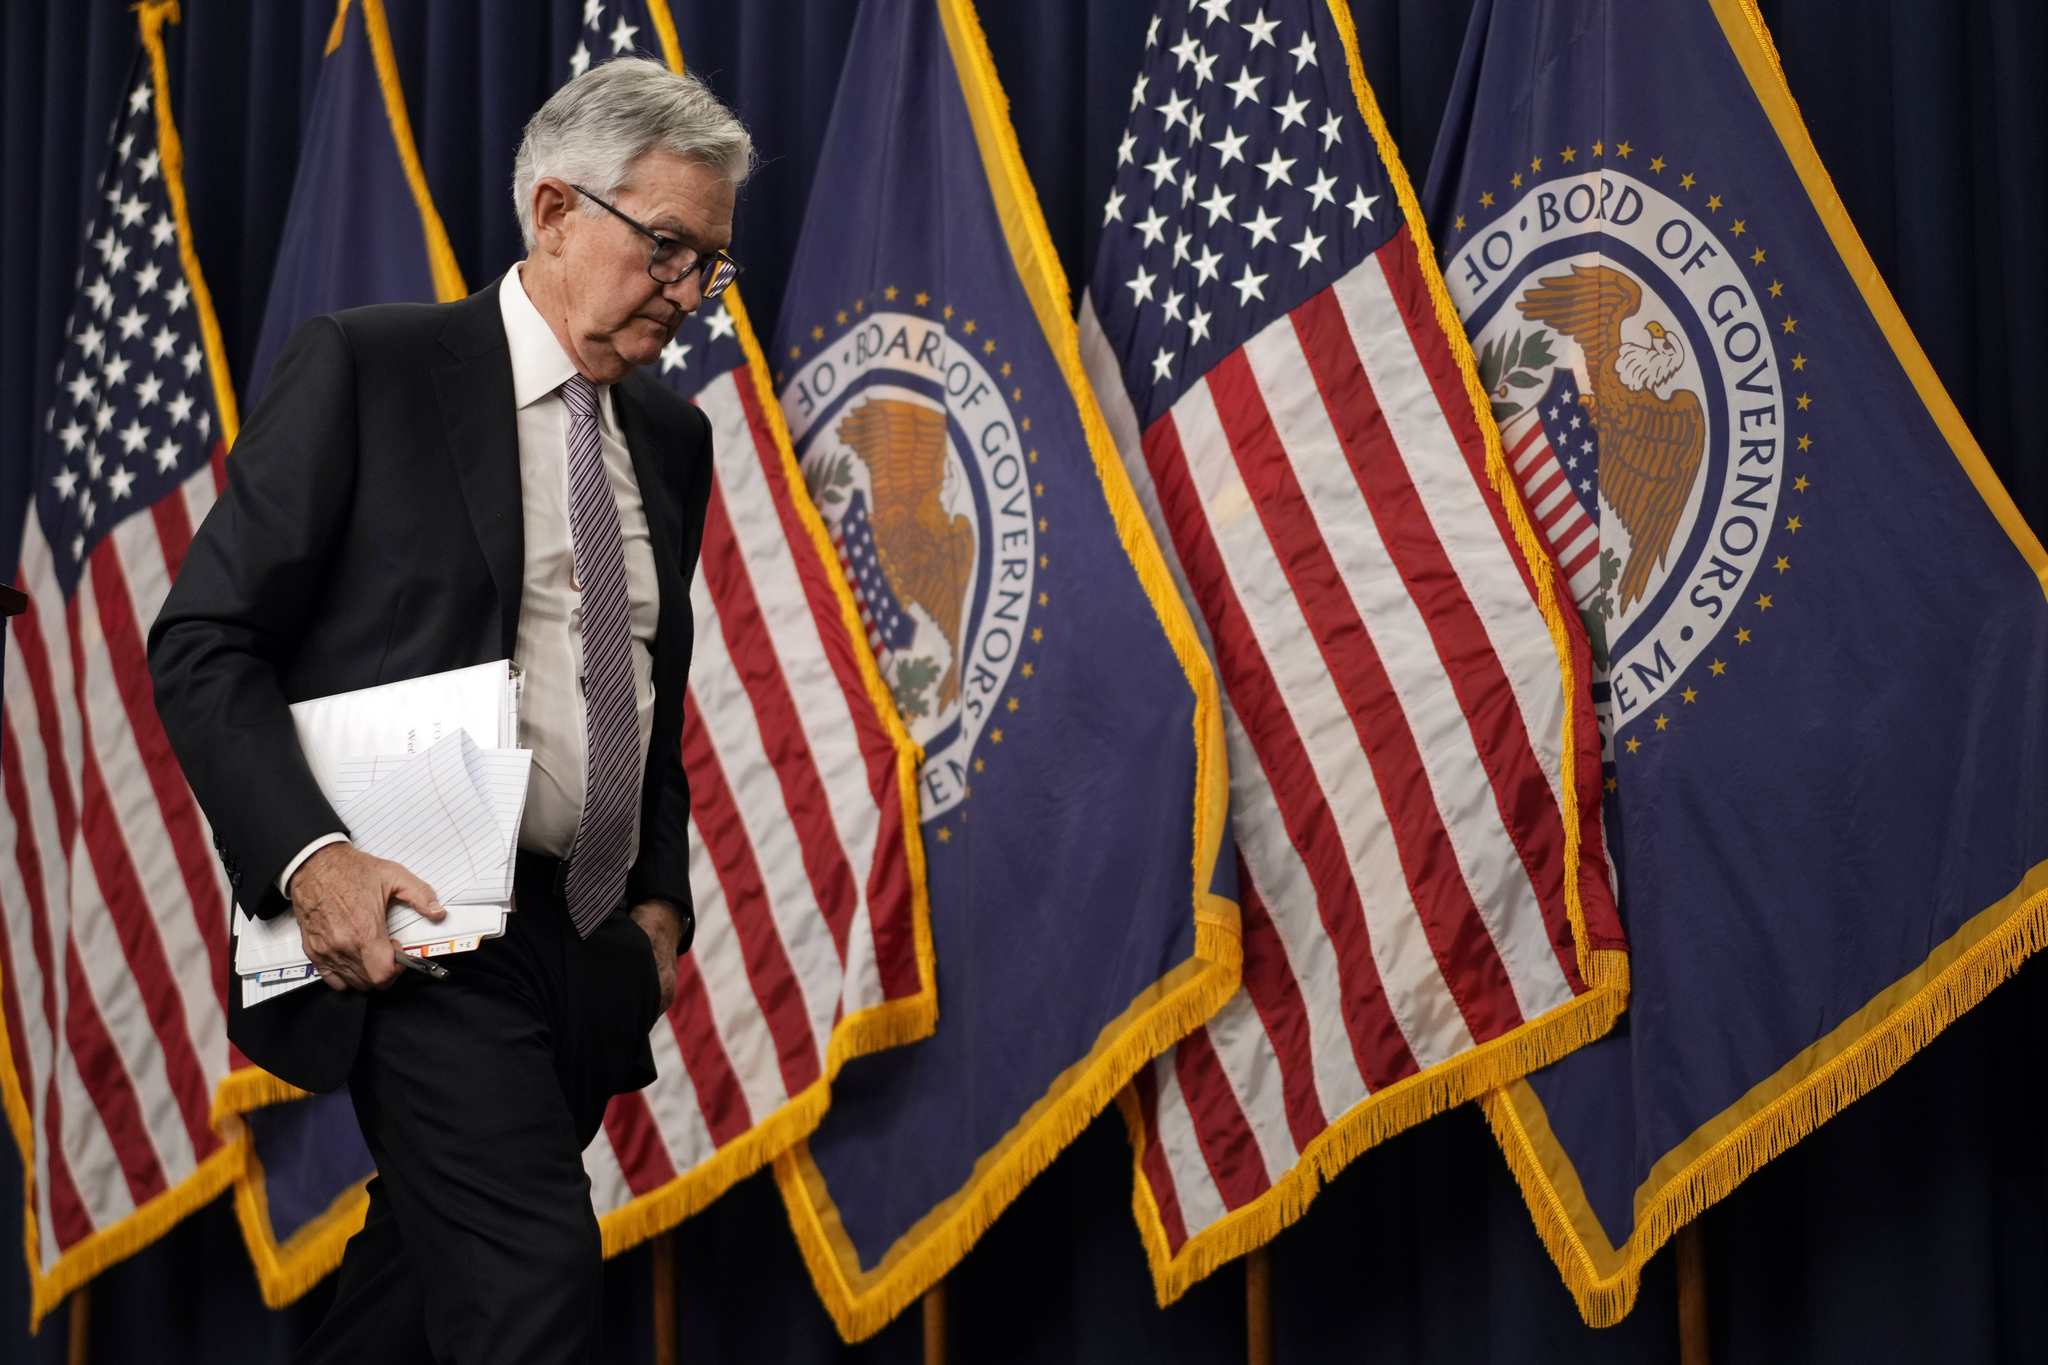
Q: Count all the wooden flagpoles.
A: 5